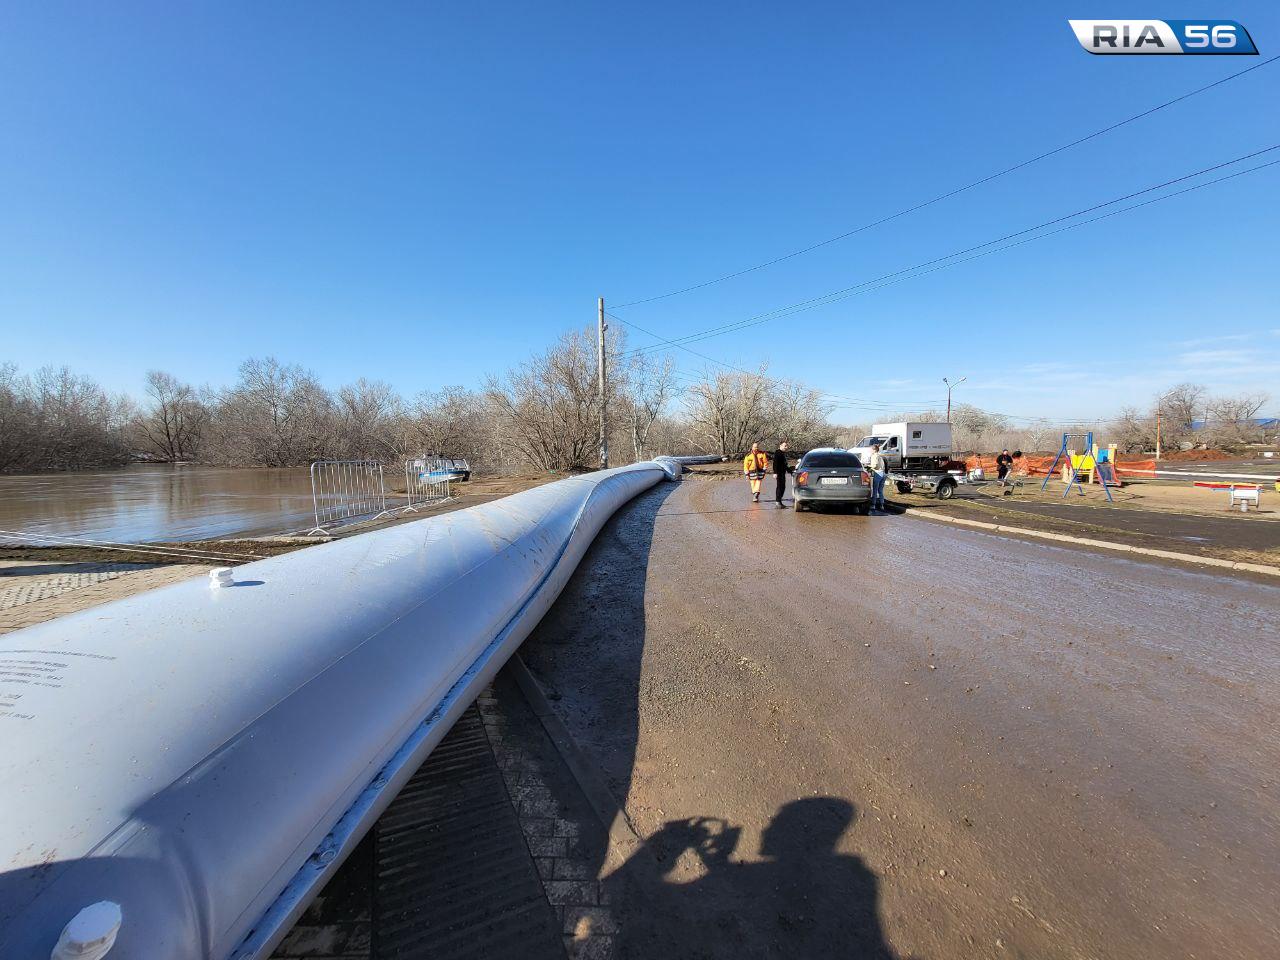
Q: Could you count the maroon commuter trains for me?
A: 0